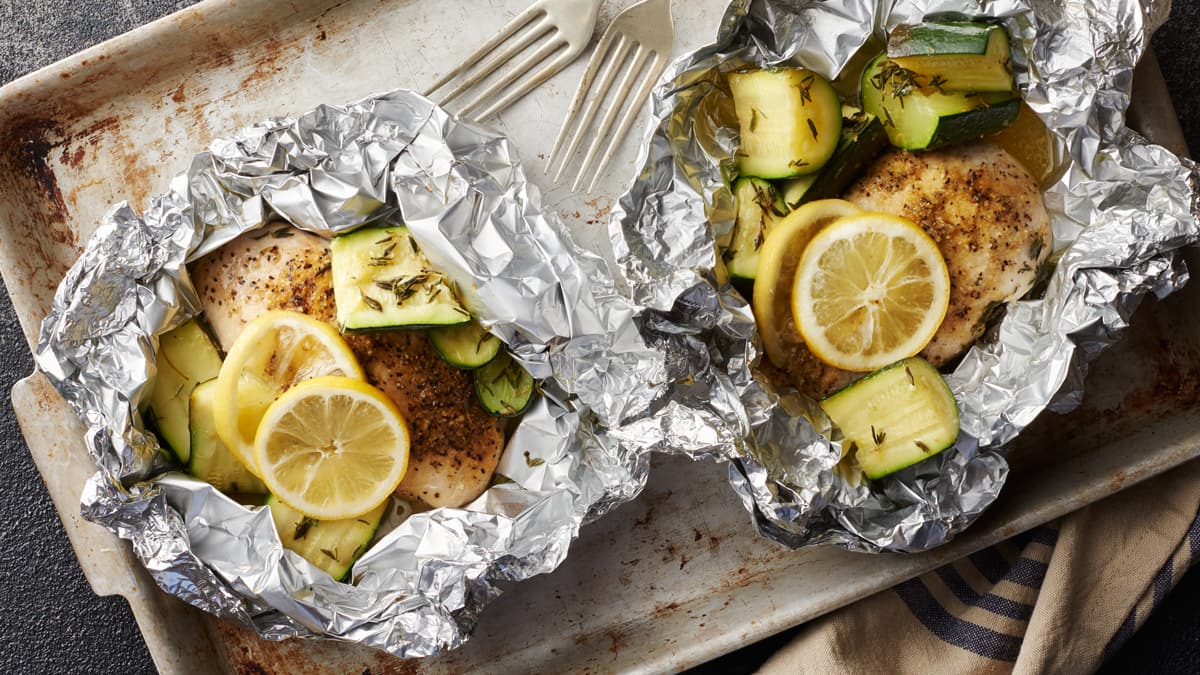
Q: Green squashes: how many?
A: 12